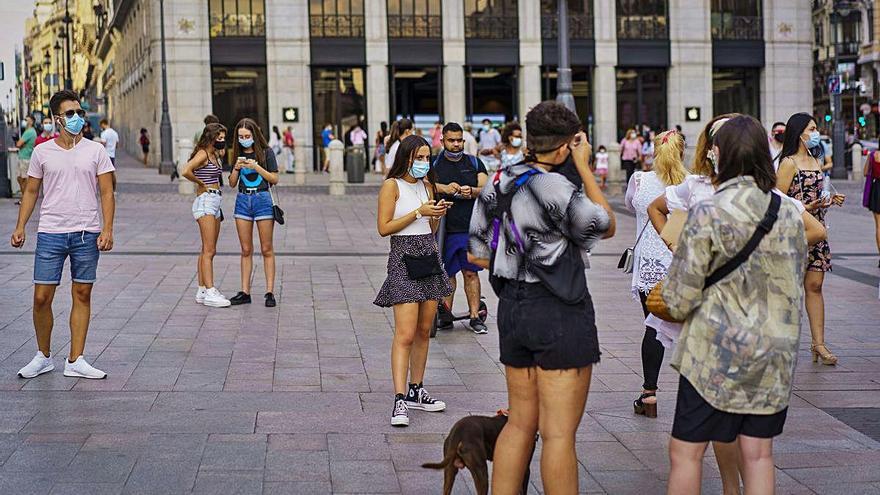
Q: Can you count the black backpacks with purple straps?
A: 1